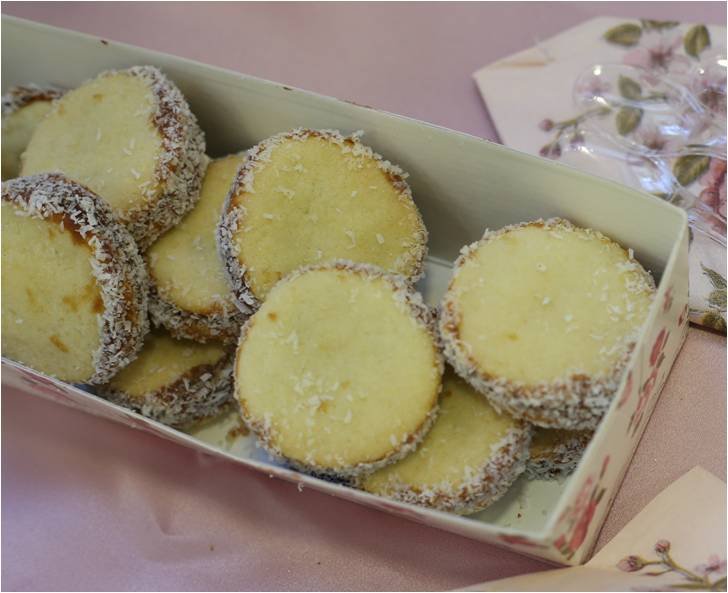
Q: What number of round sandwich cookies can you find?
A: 10